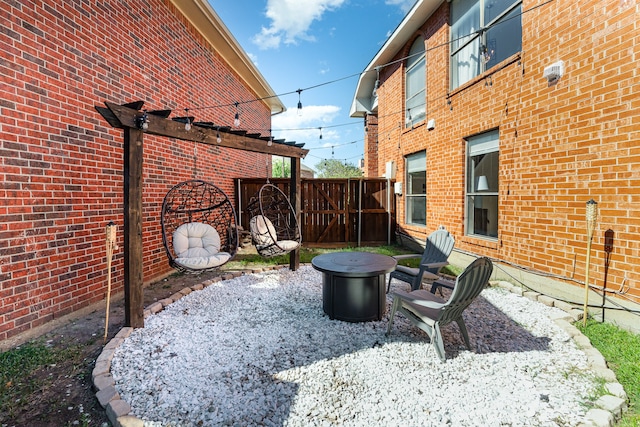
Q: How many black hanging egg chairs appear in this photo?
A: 2